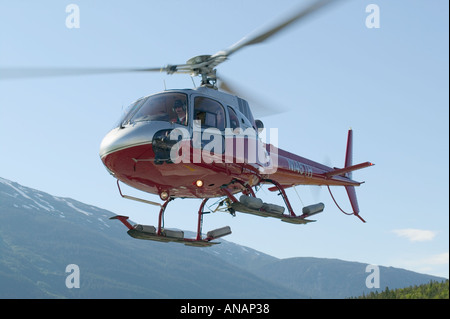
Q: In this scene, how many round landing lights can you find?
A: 2